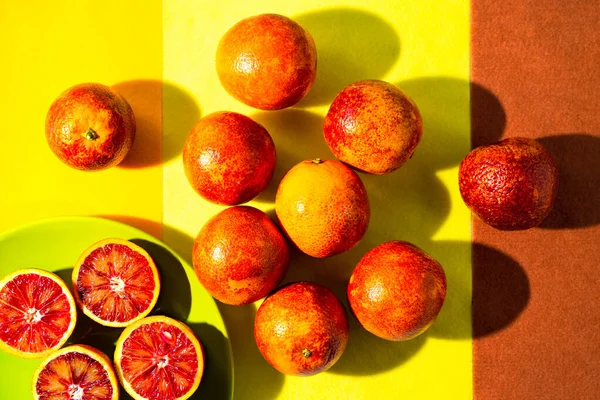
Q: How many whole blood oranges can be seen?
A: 9